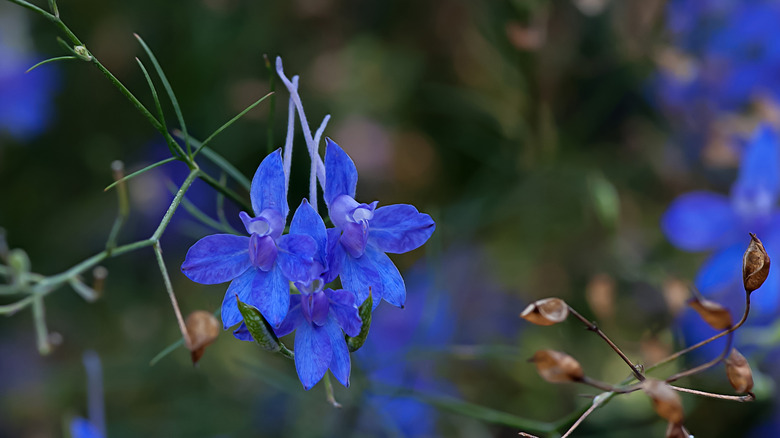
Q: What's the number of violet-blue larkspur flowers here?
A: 3